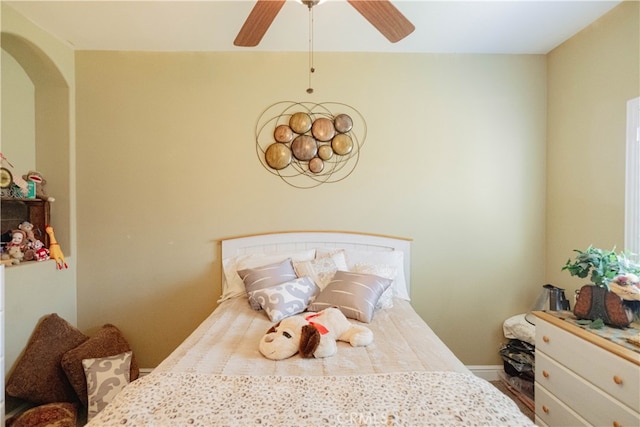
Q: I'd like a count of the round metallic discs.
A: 9